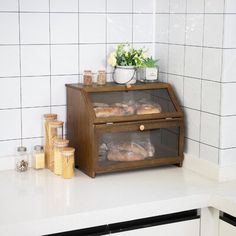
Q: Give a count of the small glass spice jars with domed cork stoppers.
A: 2